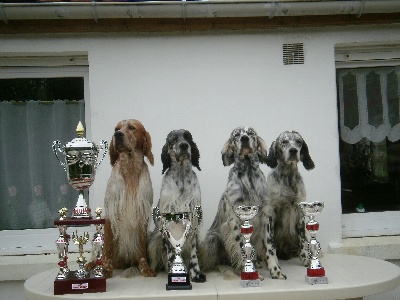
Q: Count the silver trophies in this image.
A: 4